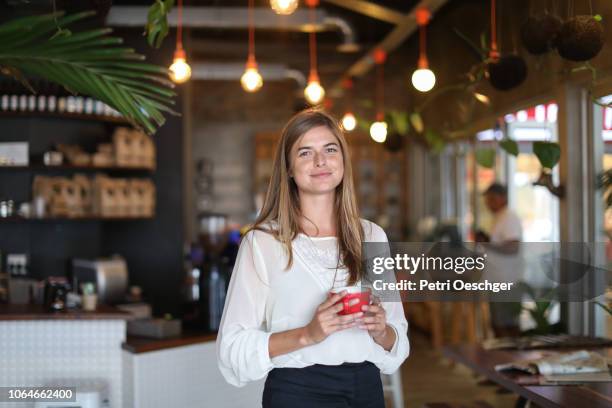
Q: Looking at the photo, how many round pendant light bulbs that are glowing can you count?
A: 7